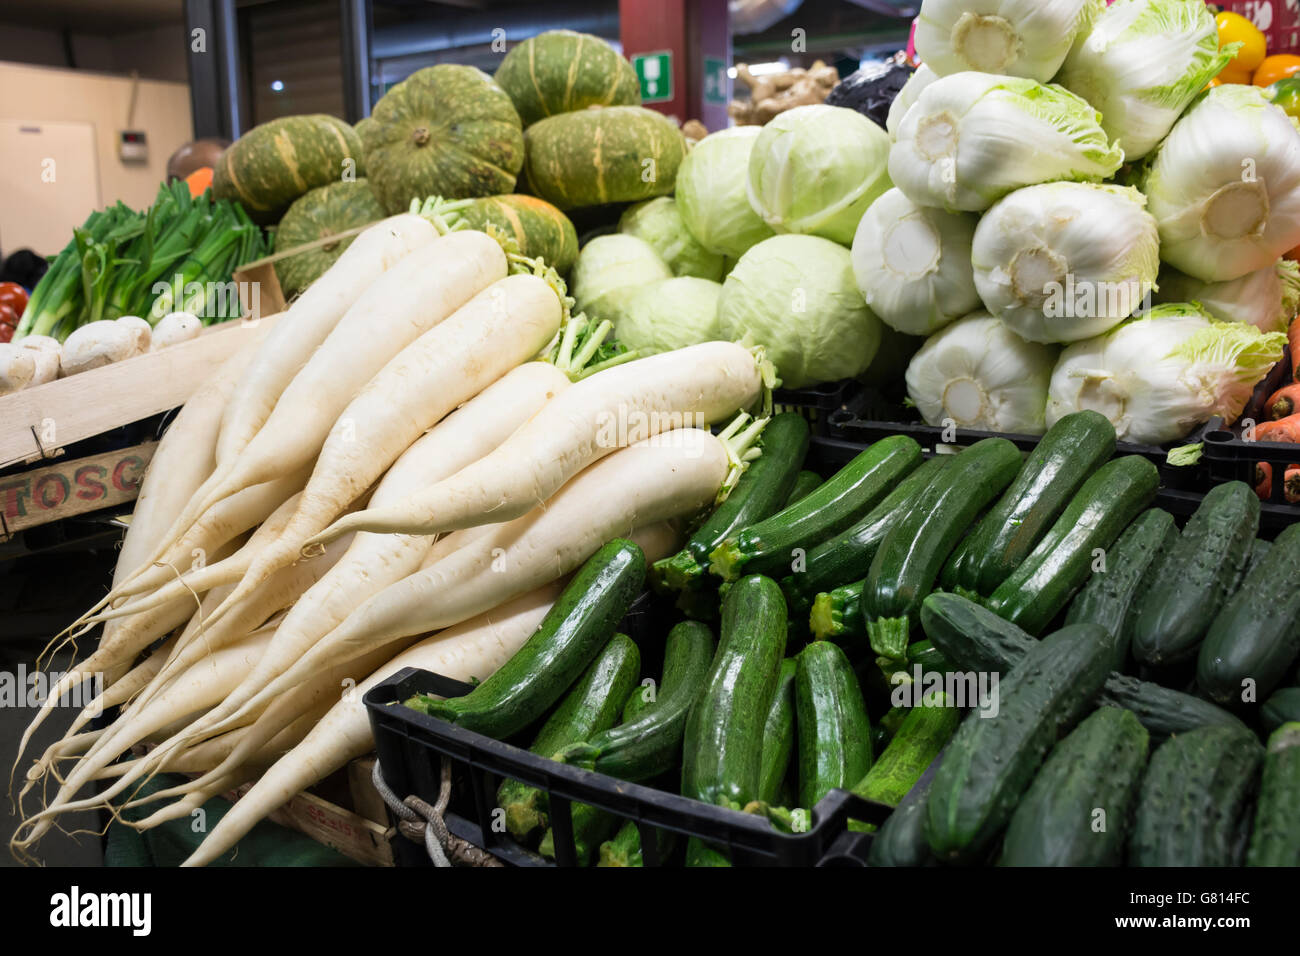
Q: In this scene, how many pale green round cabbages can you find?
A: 6